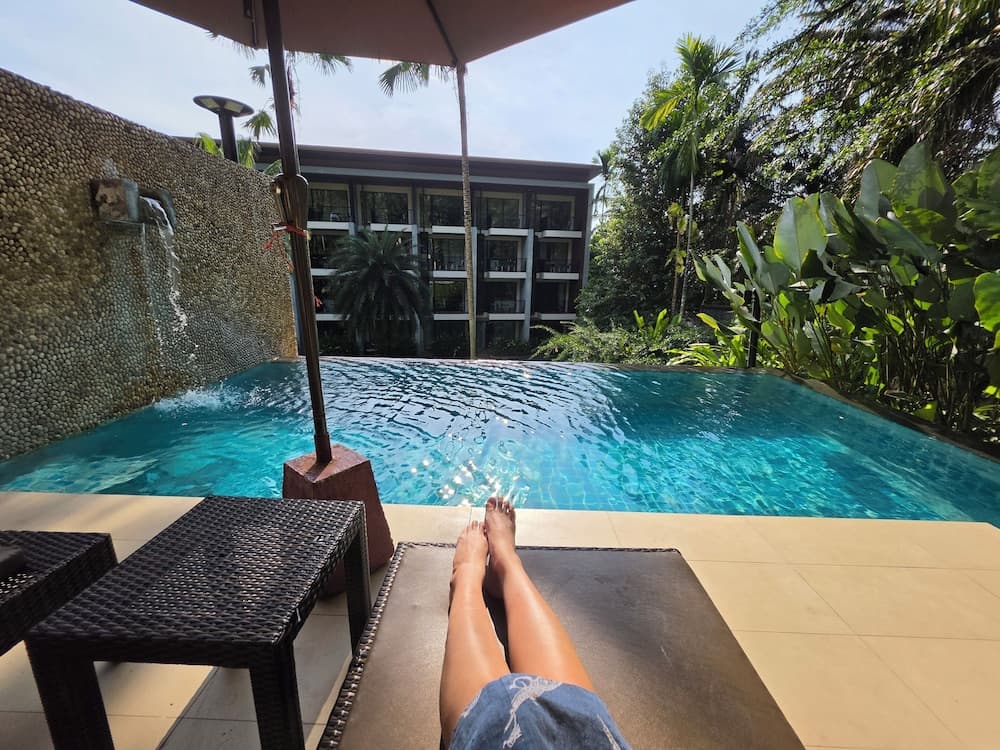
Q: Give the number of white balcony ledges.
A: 13